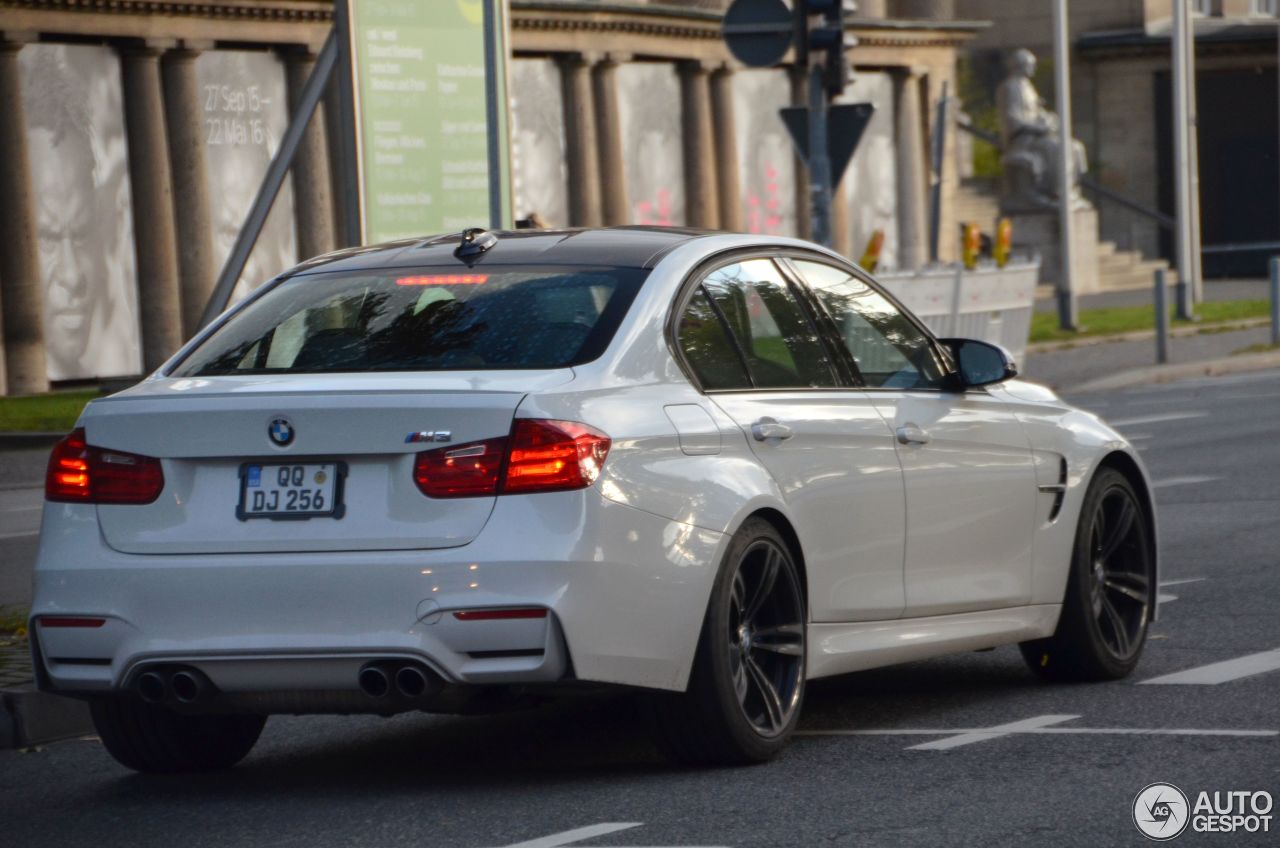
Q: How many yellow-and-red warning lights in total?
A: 3